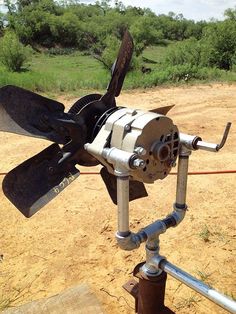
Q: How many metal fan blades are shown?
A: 5